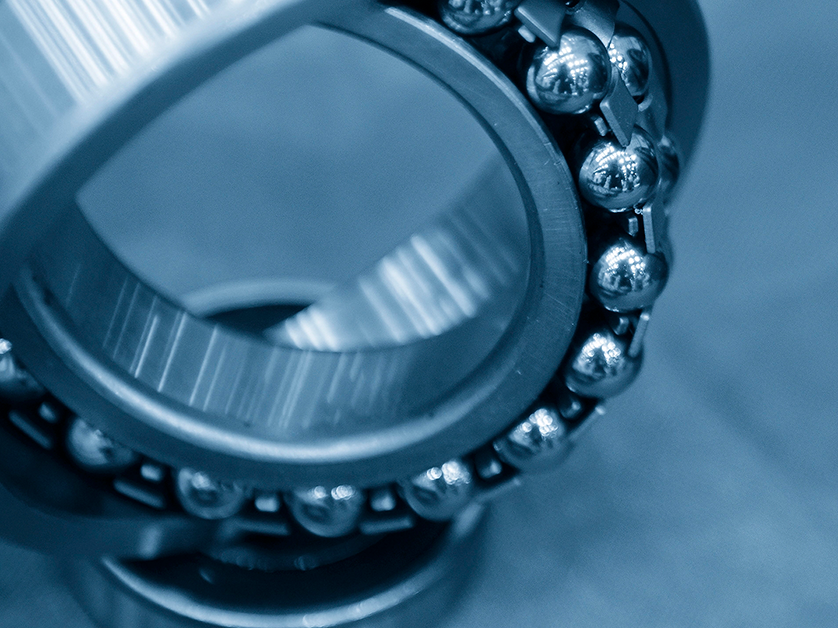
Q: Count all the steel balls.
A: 13